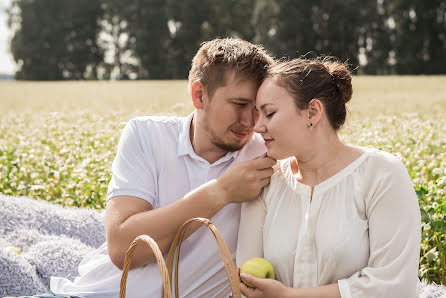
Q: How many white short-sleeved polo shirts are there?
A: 1